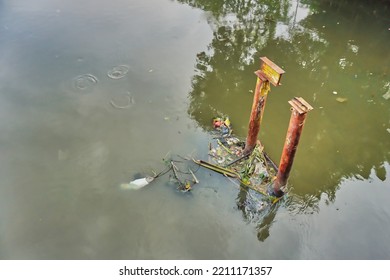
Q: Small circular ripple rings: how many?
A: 3